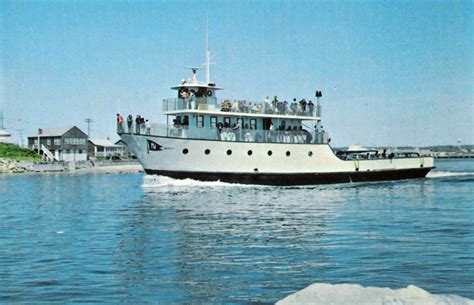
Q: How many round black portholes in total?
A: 7